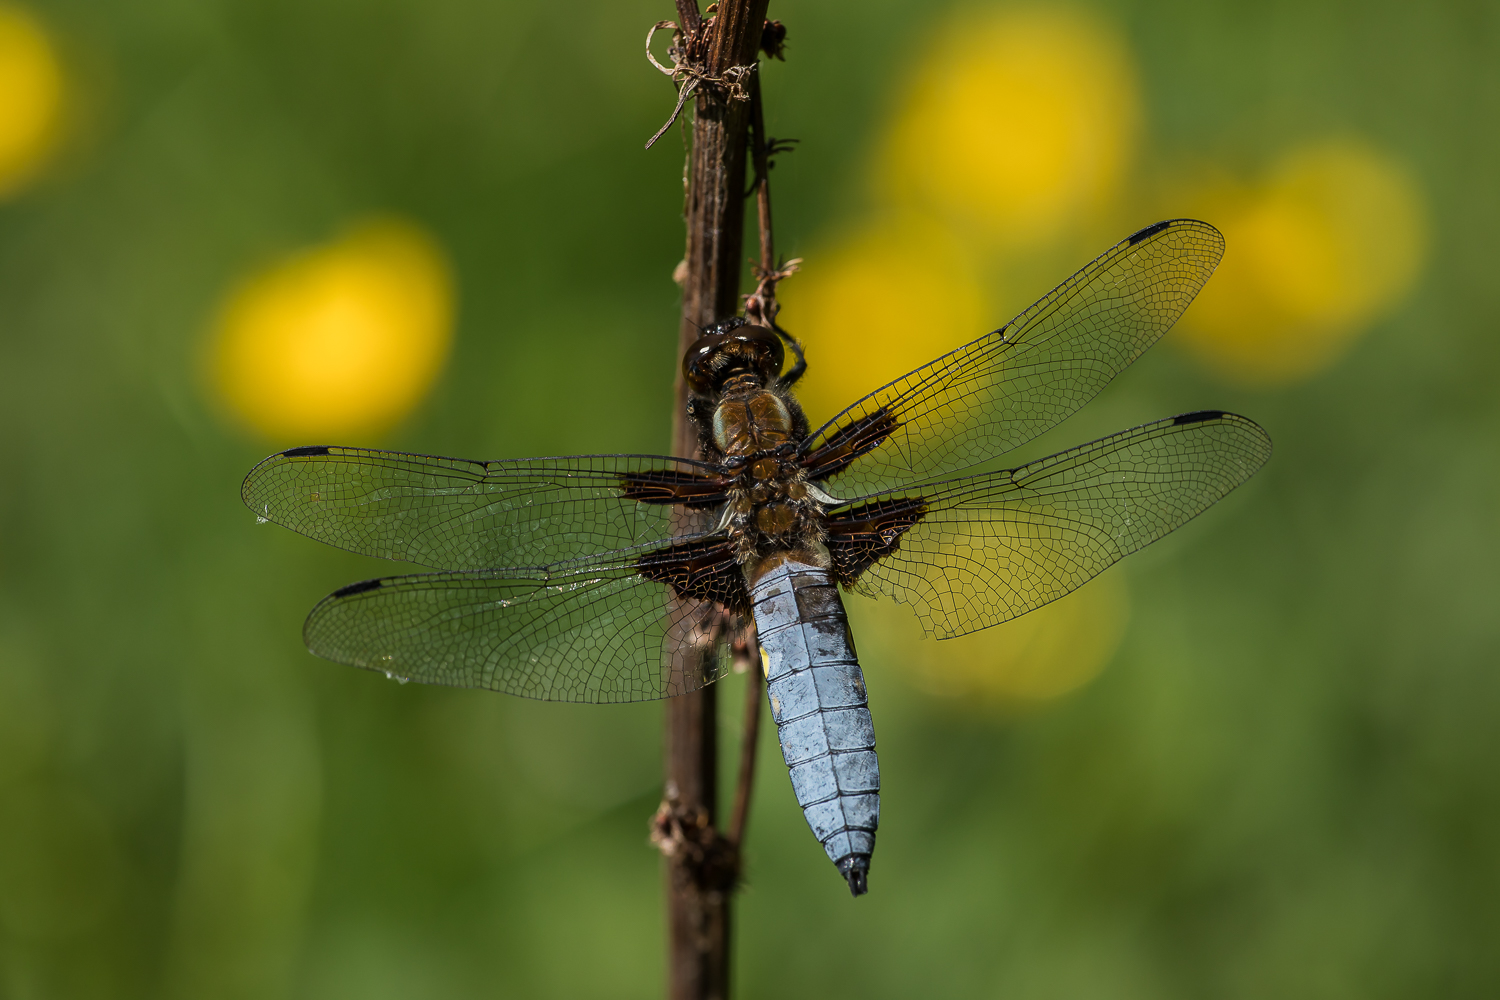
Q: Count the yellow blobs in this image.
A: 6